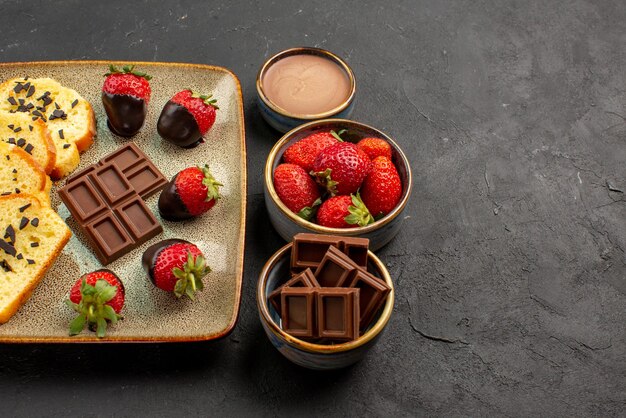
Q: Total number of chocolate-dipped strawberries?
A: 5